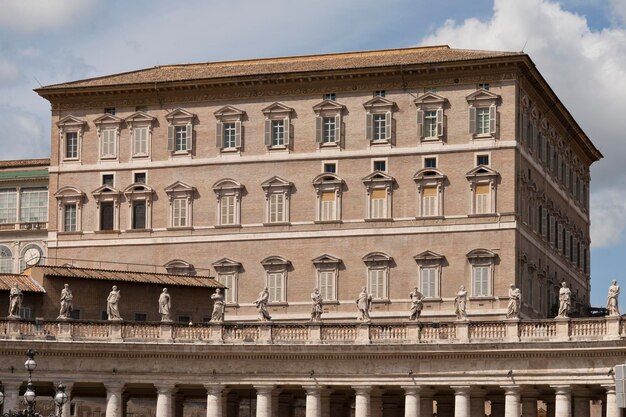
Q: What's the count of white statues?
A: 13